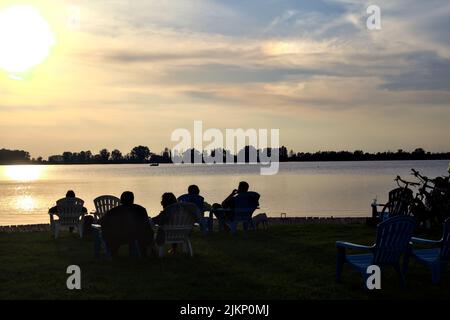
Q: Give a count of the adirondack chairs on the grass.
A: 9